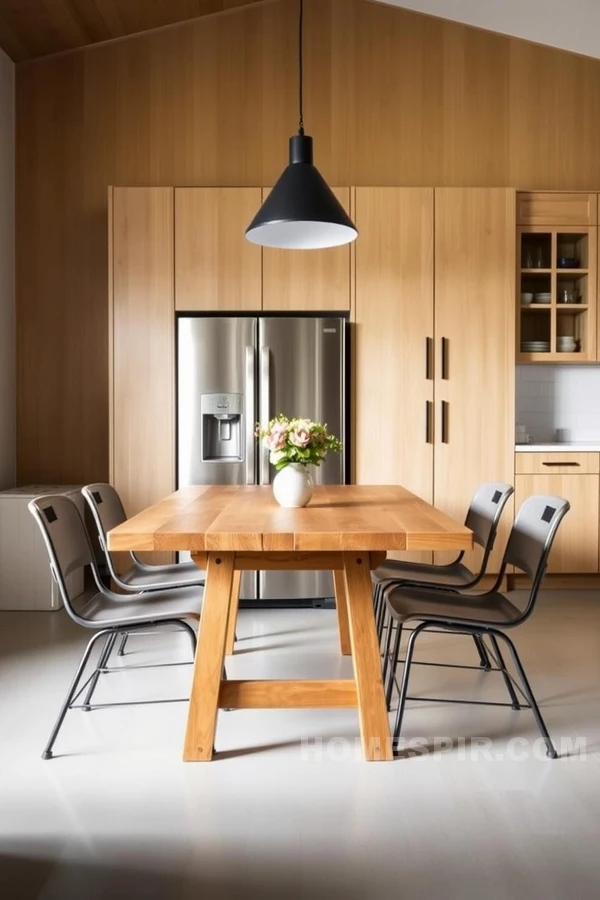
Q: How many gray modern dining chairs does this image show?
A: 4